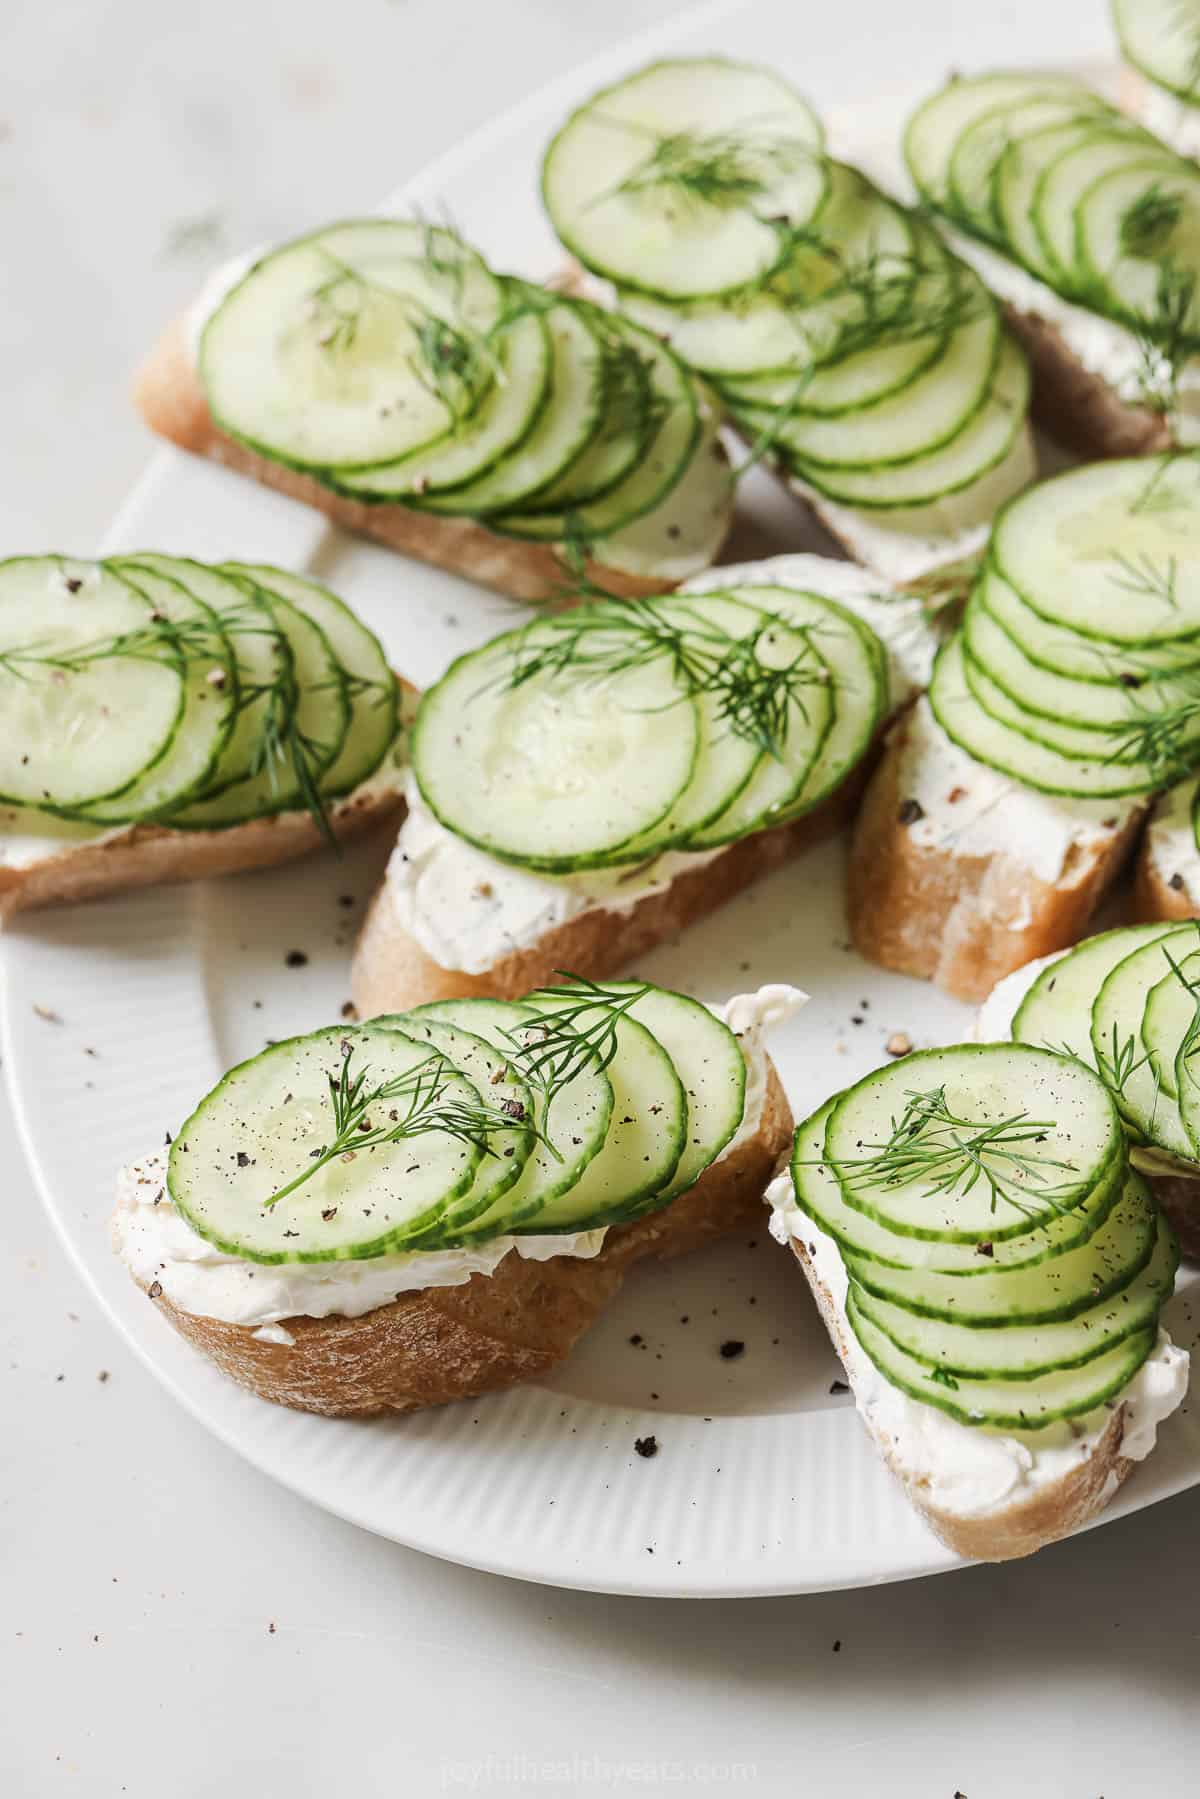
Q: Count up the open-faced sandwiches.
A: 11